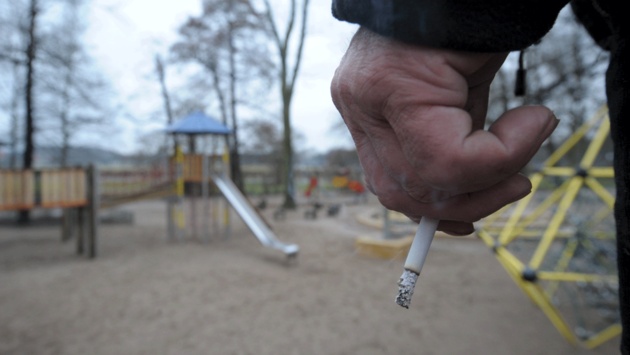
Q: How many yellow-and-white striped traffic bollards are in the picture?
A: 0